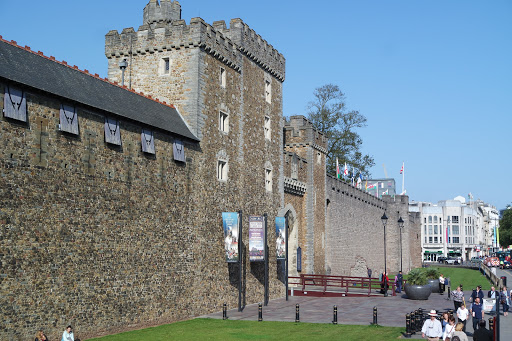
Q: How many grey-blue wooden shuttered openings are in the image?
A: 5